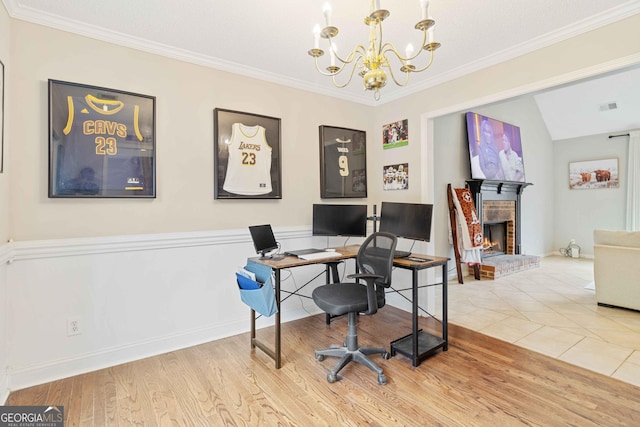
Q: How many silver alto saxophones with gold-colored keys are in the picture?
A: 0